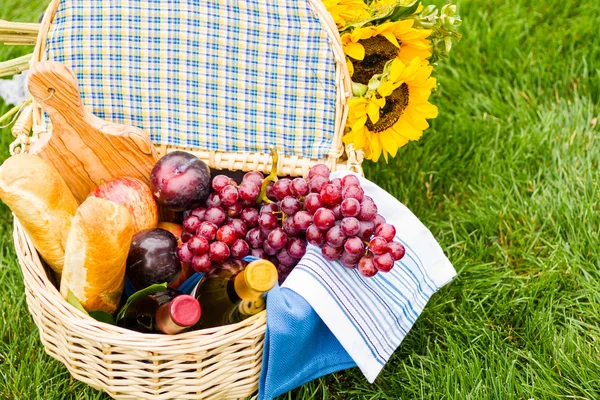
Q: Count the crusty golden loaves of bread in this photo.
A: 2